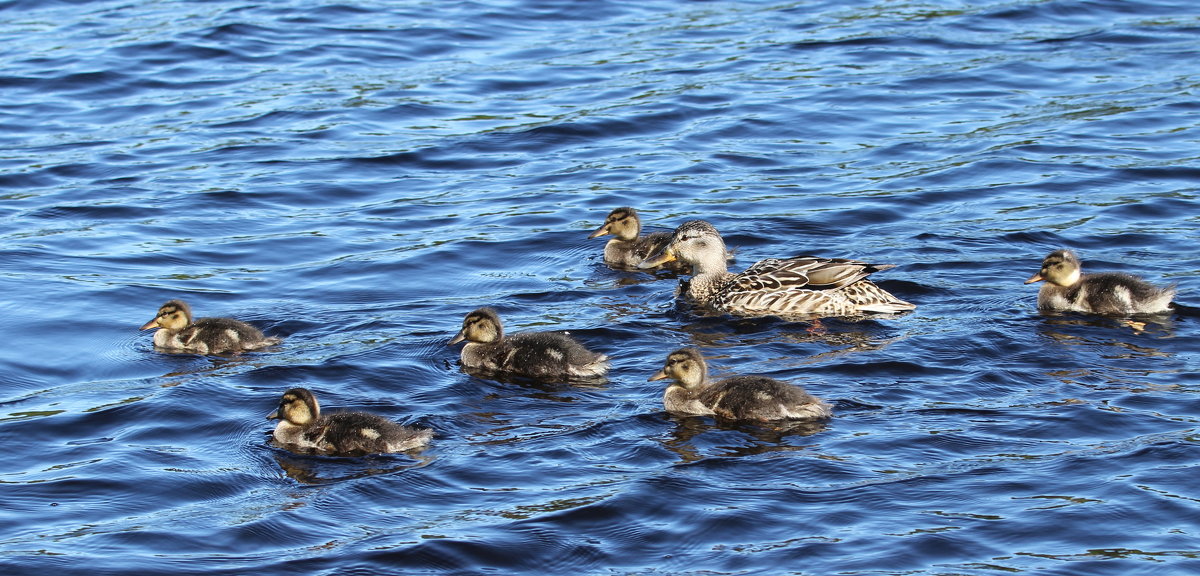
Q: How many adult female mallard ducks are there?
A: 1